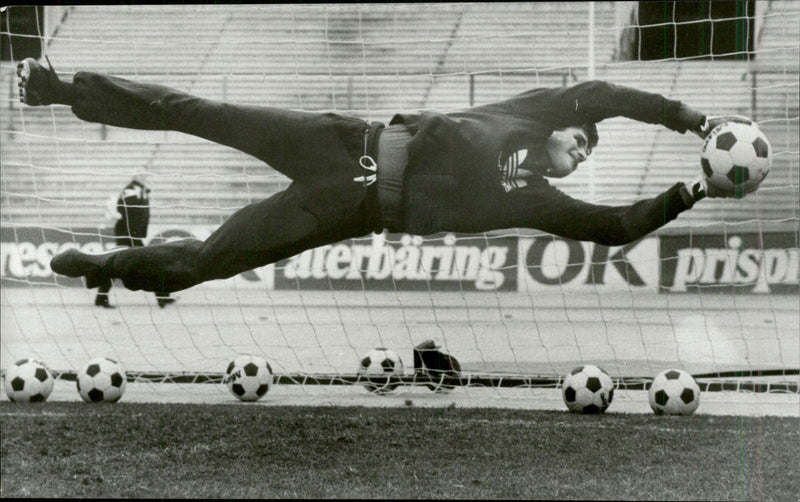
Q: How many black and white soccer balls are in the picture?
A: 7